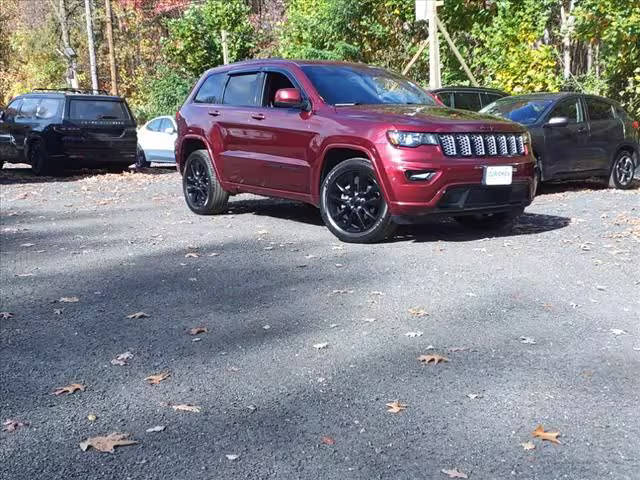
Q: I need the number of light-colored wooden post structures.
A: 1